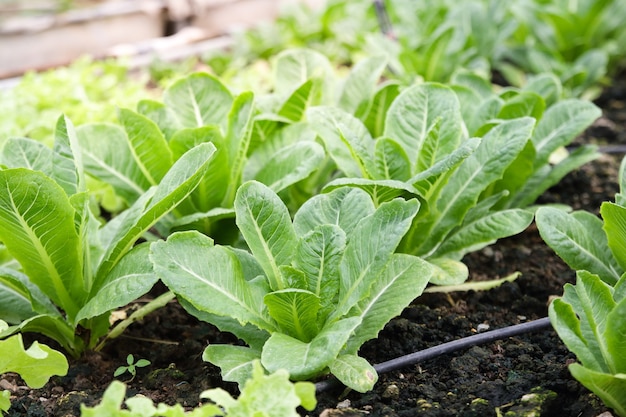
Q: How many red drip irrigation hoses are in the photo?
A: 0